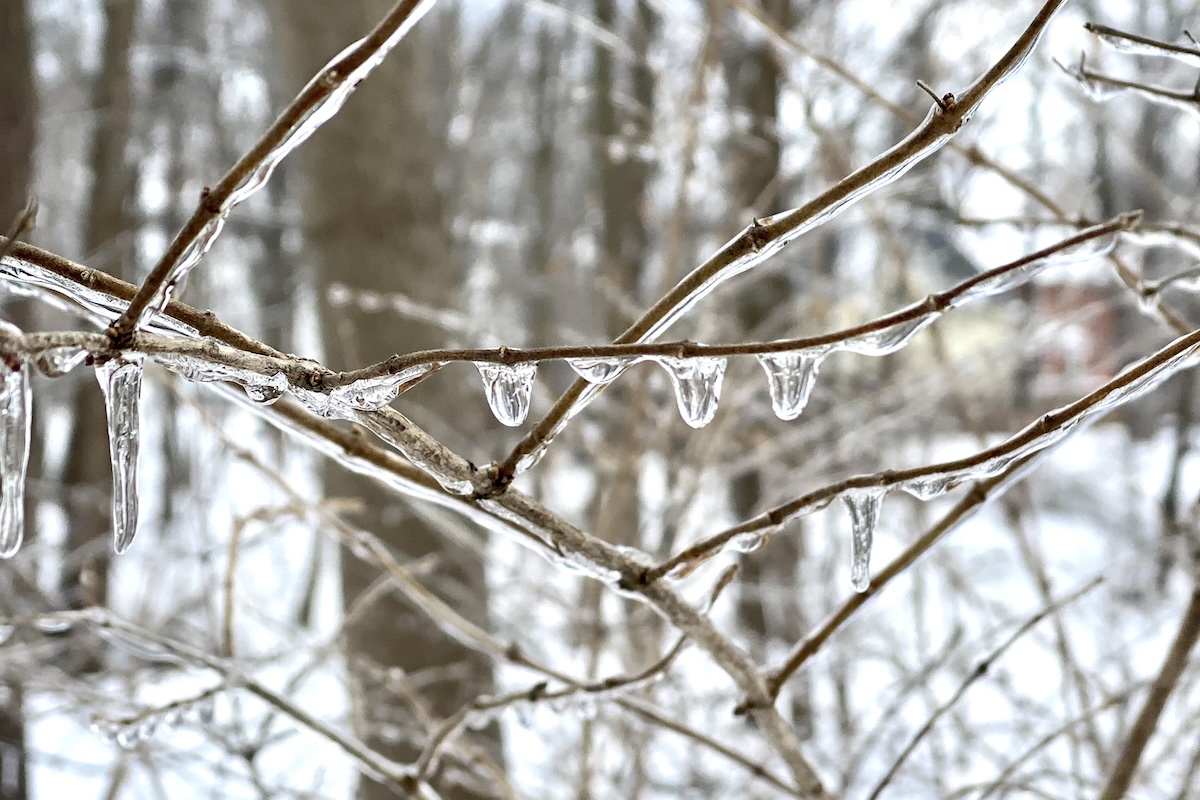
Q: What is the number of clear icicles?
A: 6